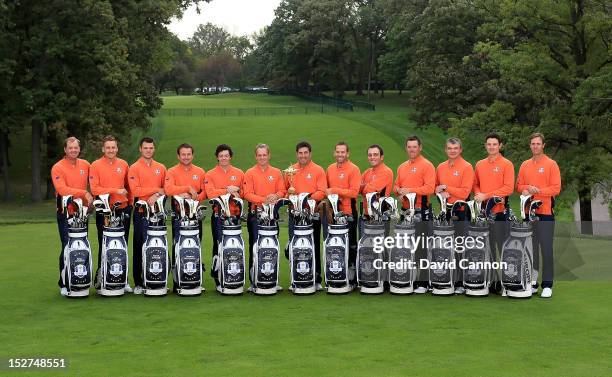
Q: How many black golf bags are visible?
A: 13